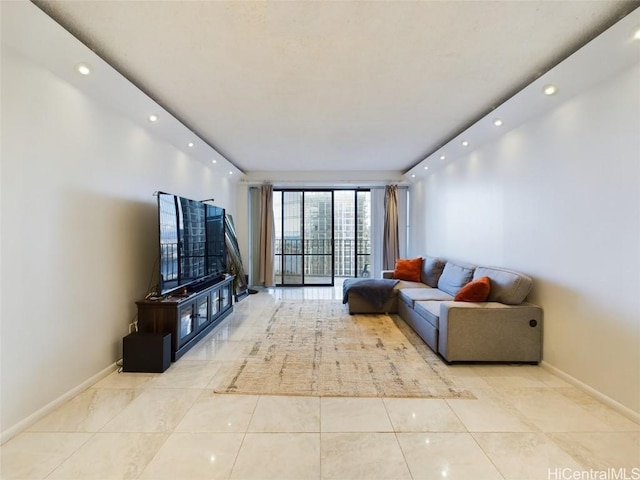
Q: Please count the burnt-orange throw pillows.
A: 2